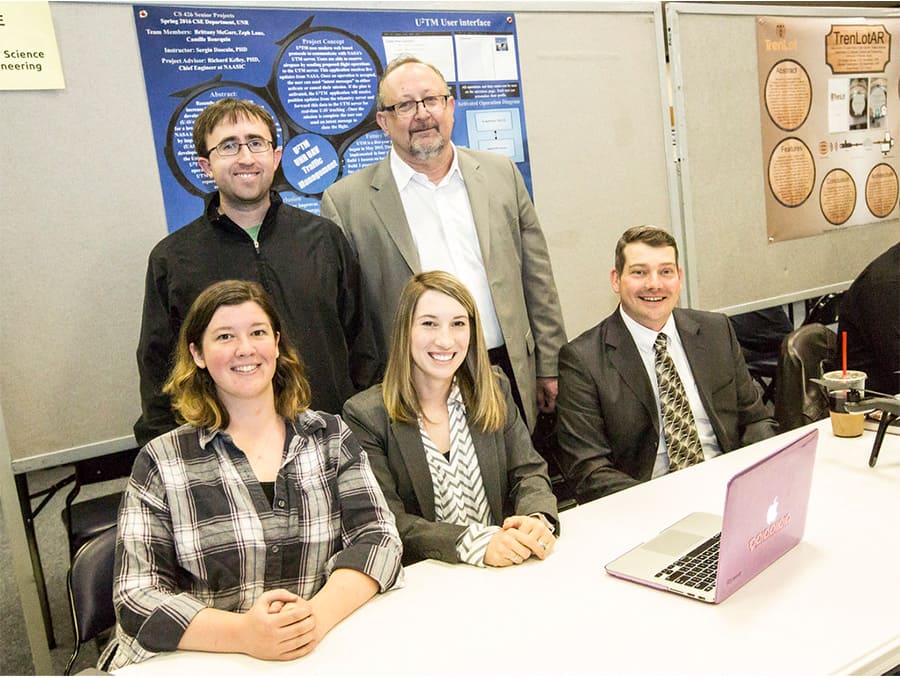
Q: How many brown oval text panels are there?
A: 4